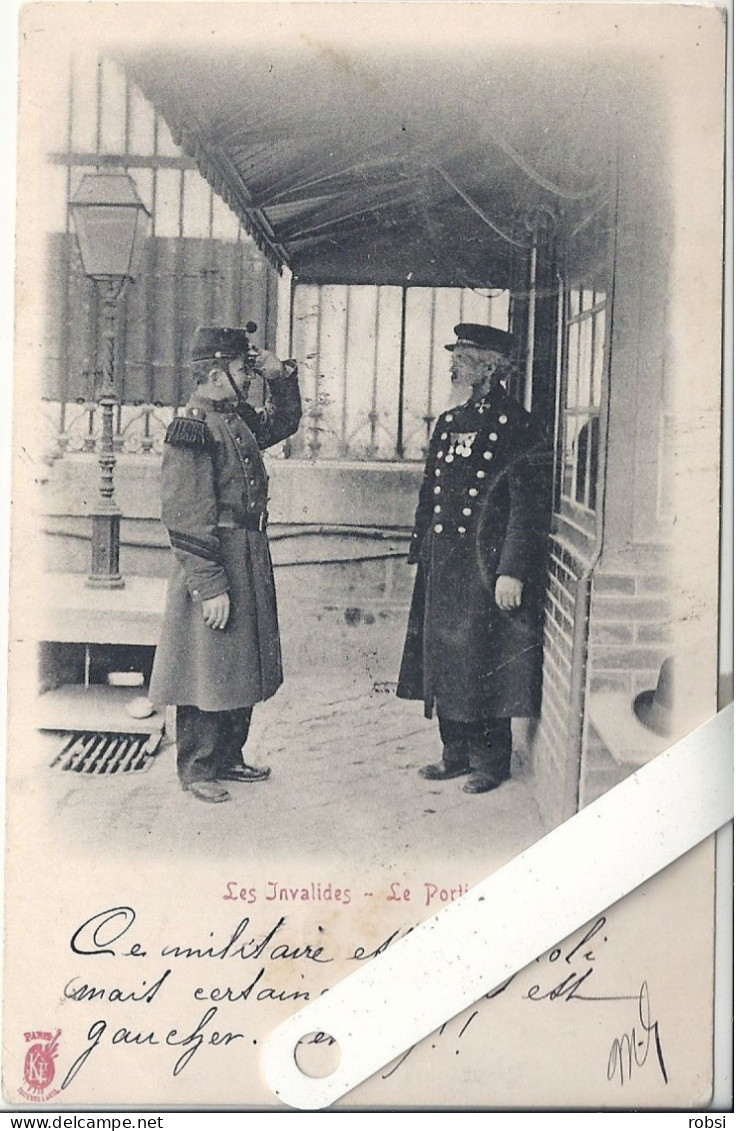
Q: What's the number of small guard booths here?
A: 1